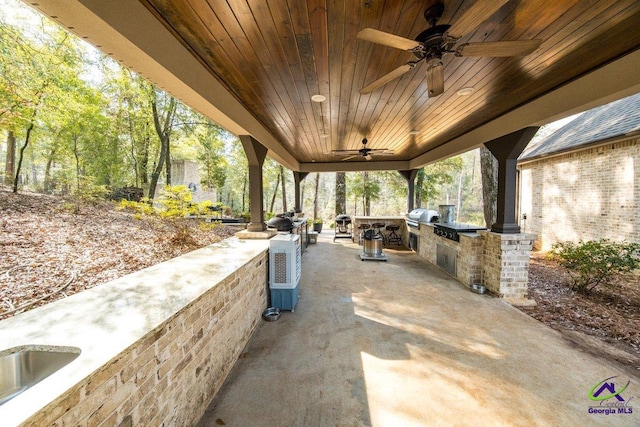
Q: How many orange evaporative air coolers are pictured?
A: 0